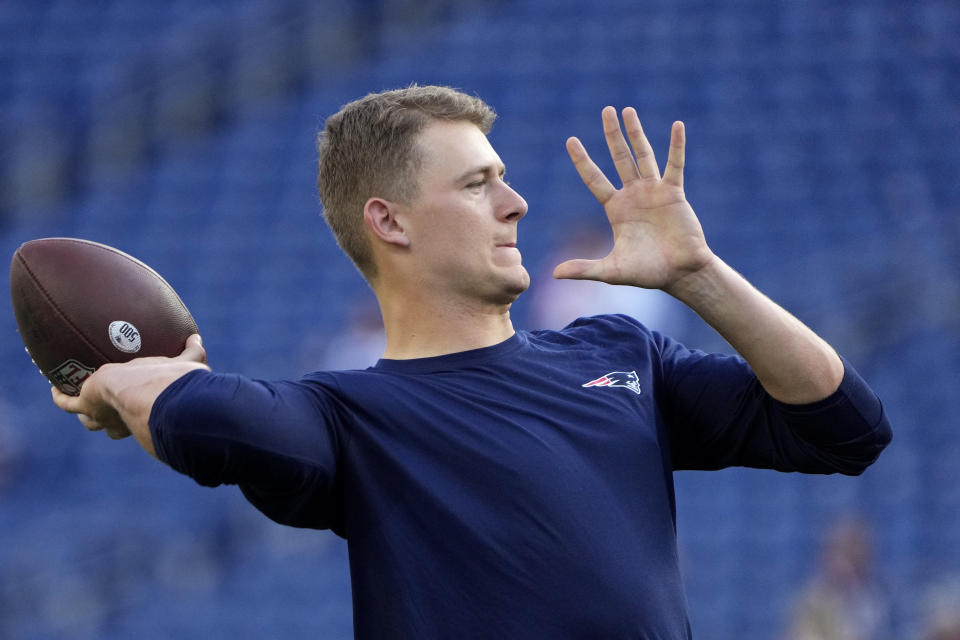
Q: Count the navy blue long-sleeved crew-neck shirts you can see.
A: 1